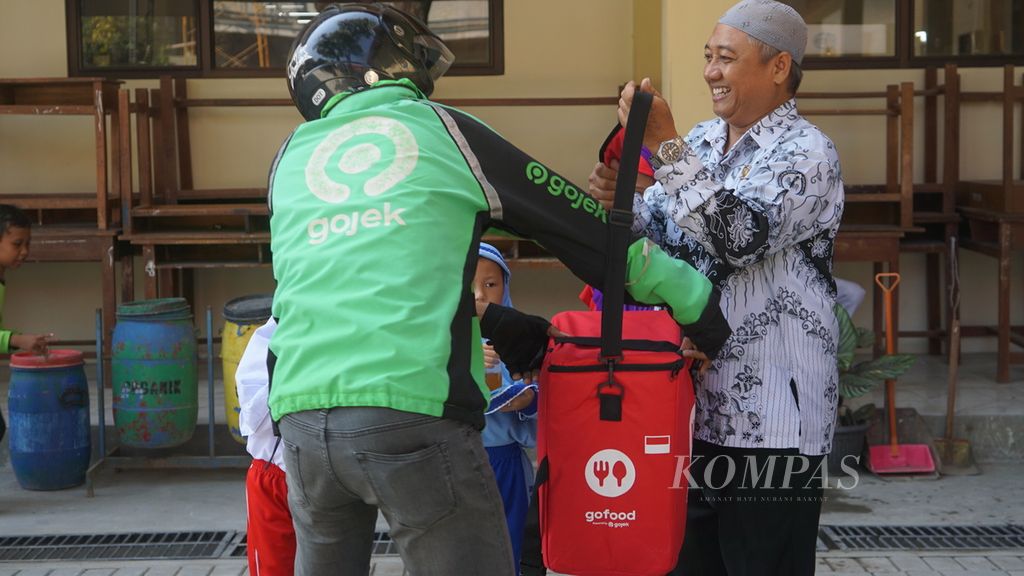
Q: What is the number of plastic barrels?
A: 3